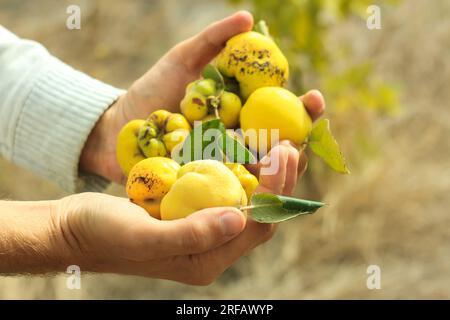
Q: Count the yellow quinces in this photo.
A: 7